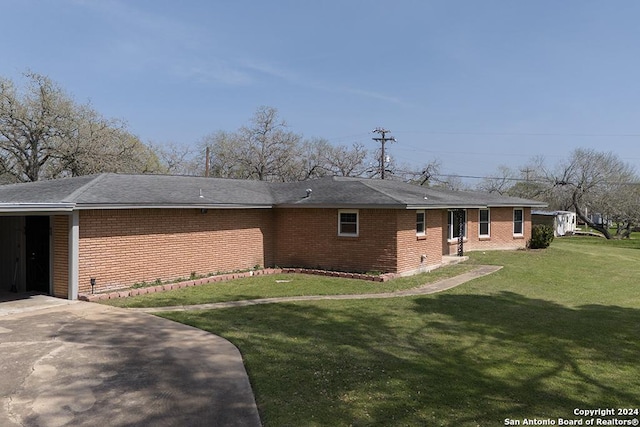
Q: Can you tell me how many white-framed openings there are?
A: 5